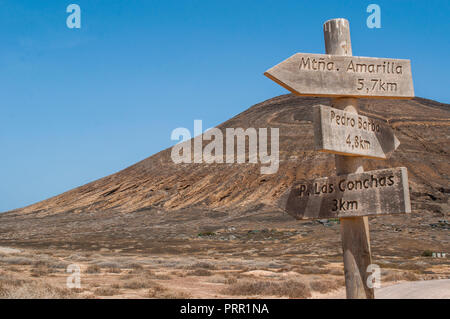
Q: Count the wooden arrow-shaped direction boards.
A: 3